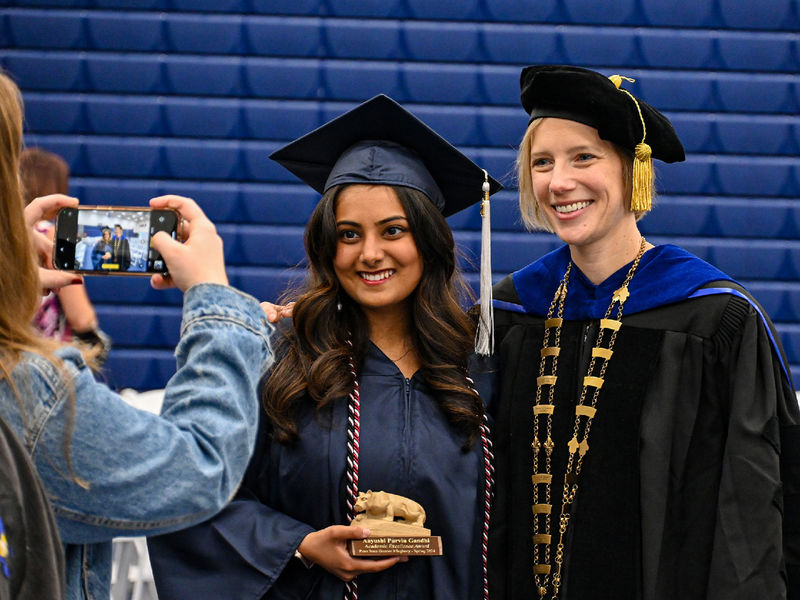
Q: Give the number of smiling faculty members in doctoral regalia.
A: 1